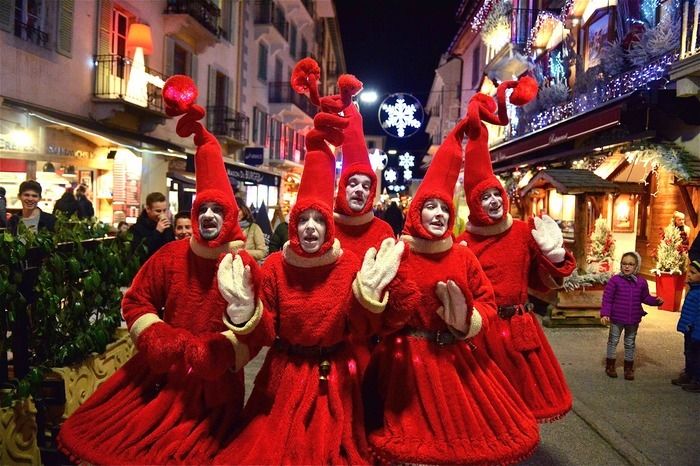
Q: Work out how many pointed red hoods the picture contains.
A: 5